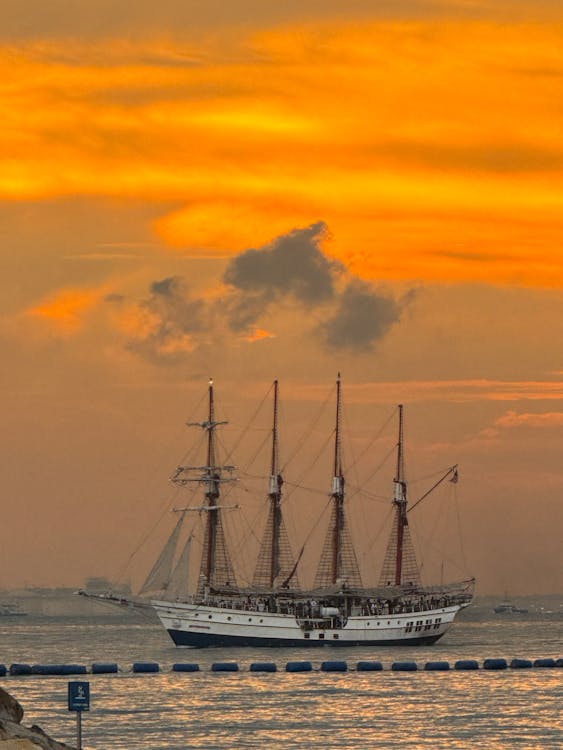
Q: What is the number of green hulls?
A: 0